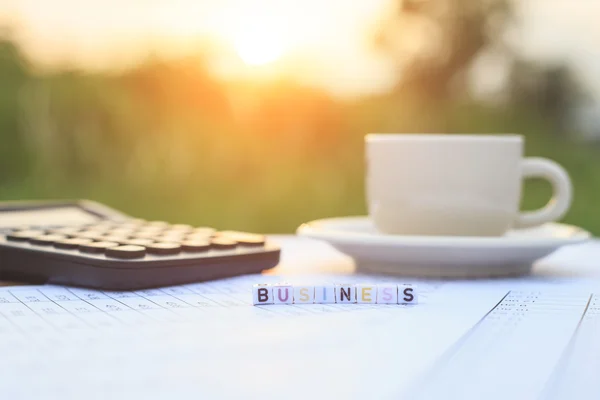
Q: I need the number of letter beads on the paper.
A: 8